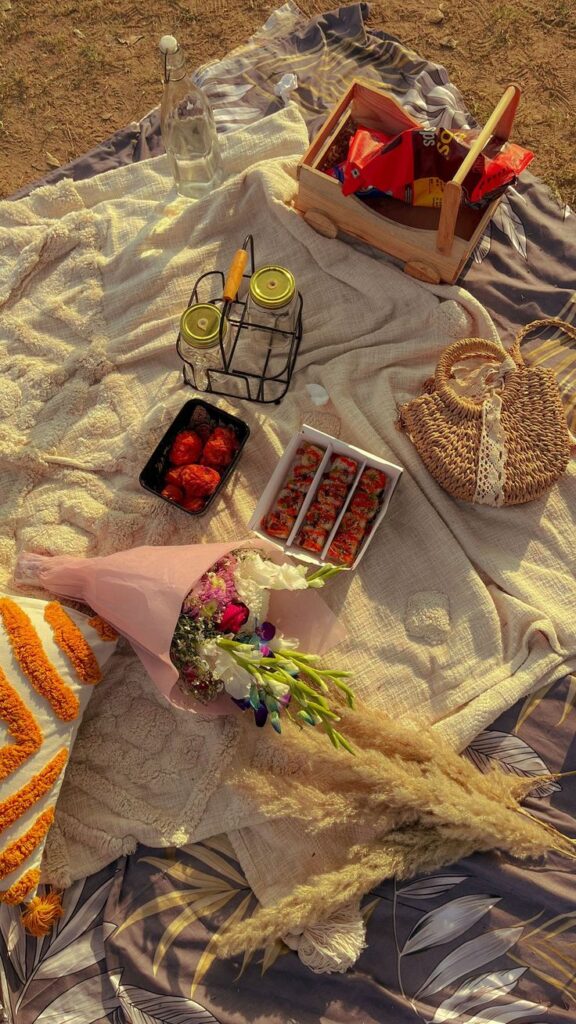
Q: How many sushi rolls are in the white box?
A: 12